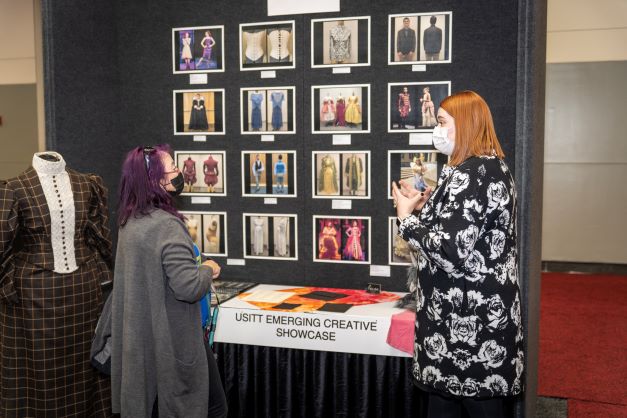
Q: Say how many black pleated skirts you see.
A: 1